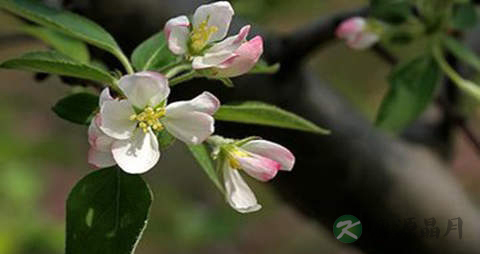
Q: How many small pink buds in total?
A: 1